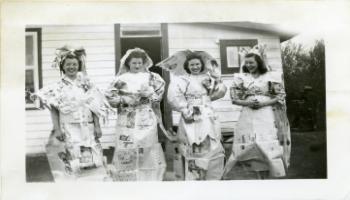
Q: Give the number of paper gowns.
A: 4